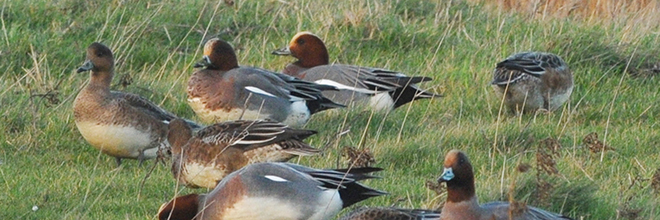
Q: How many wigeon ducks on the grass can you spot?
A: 8